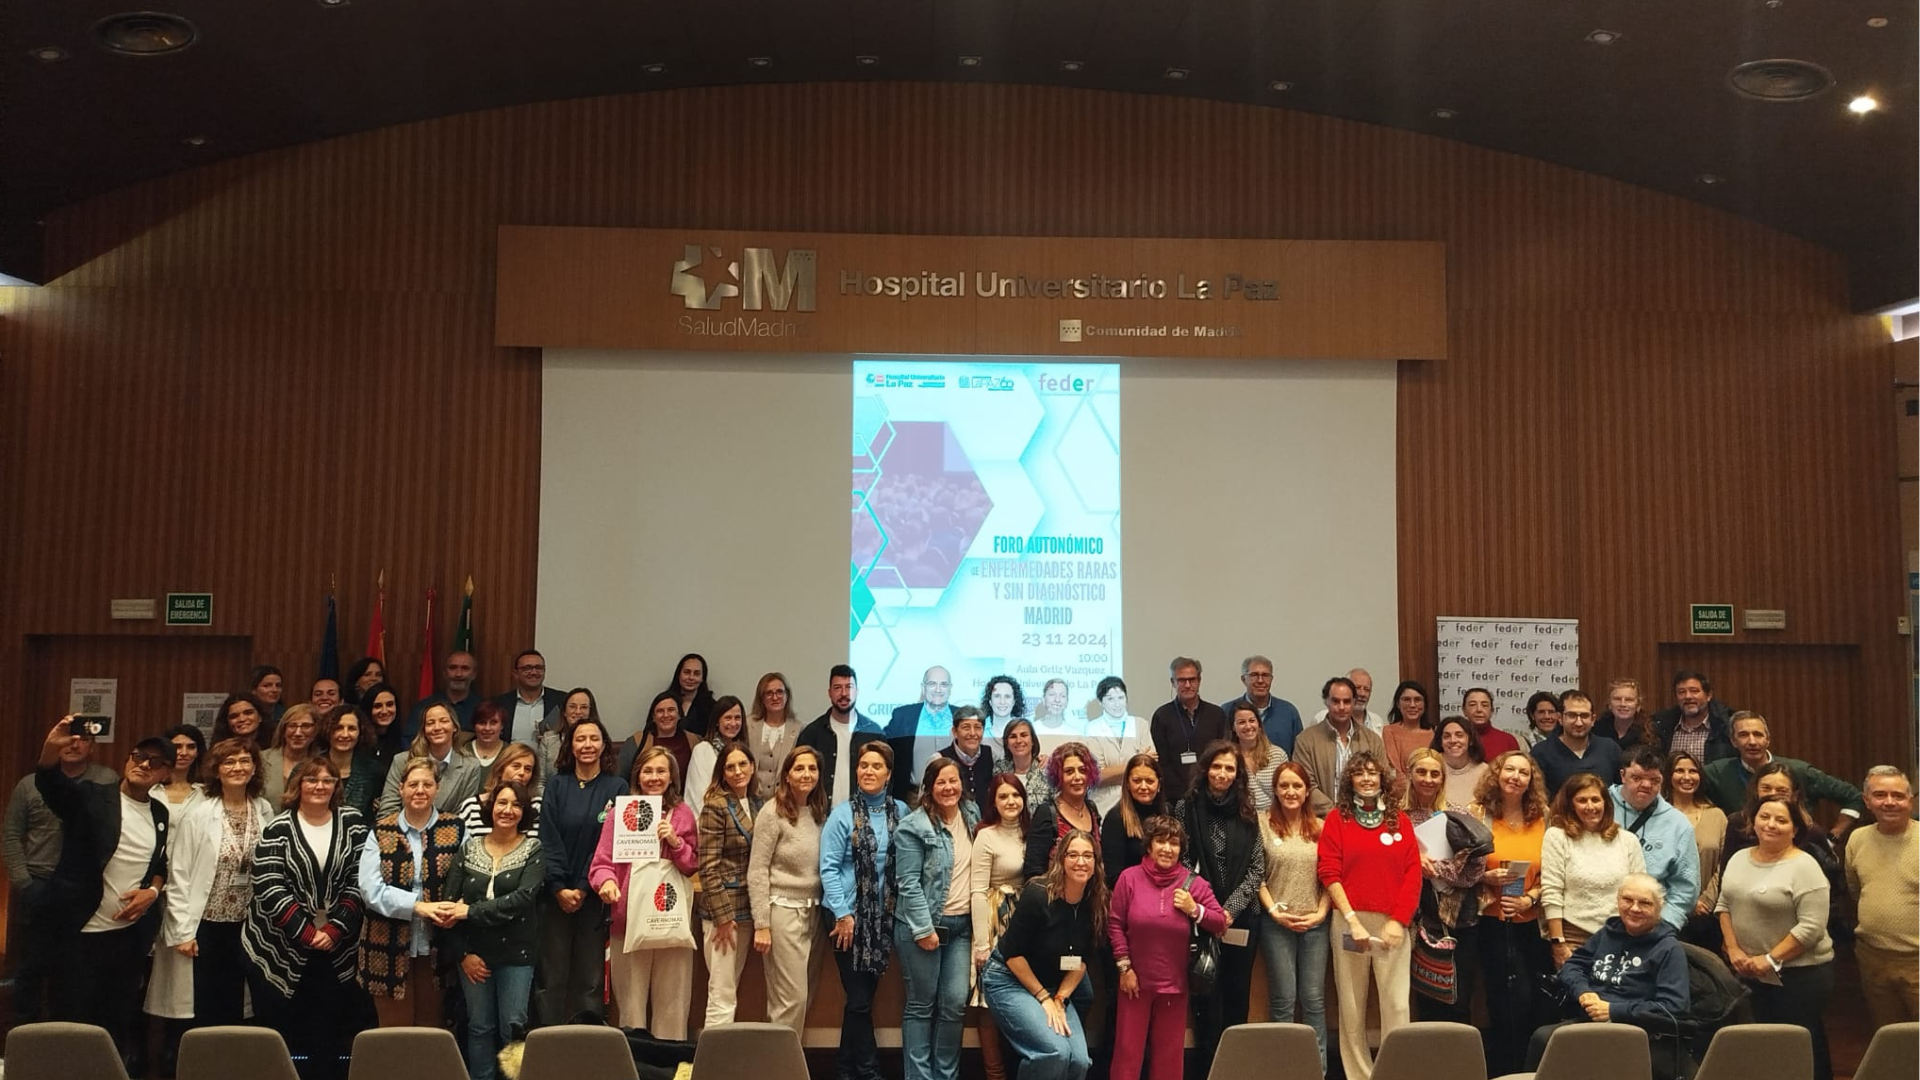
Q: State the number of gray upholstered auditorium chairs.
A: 10